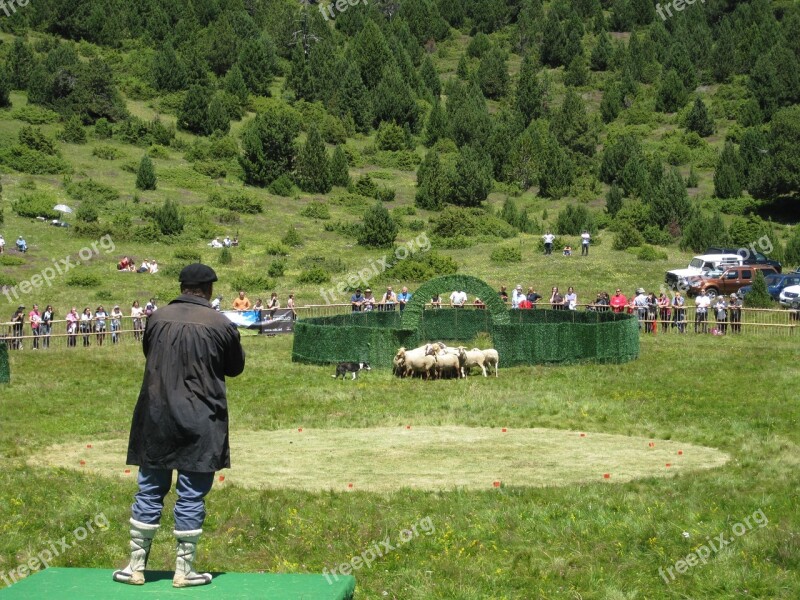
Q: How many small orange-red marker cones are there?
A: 14